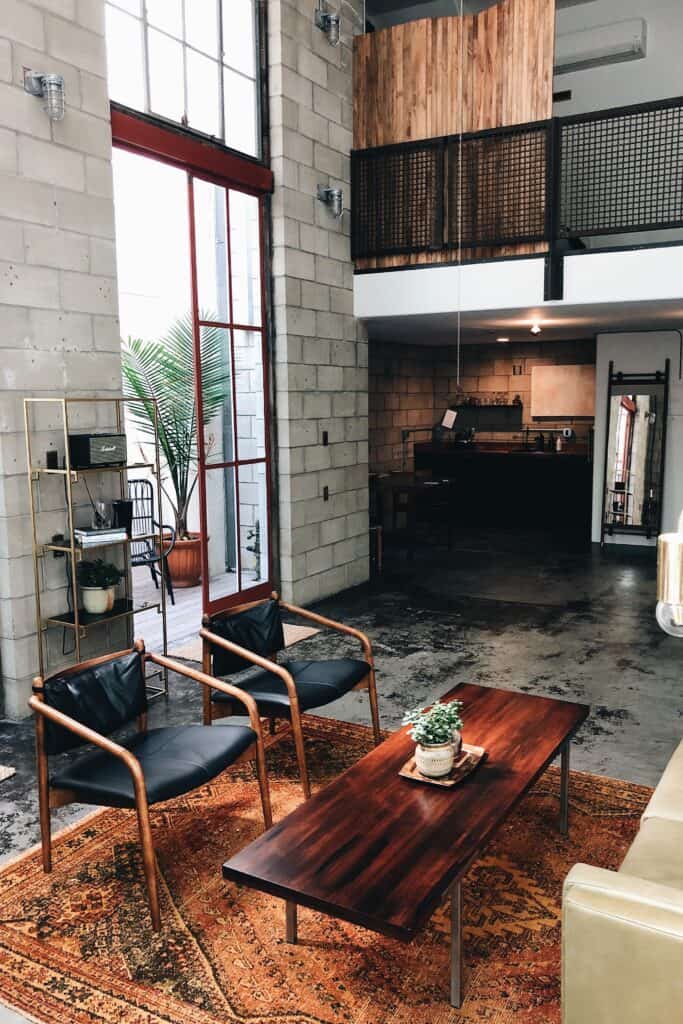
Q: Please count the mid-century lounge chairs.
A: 2